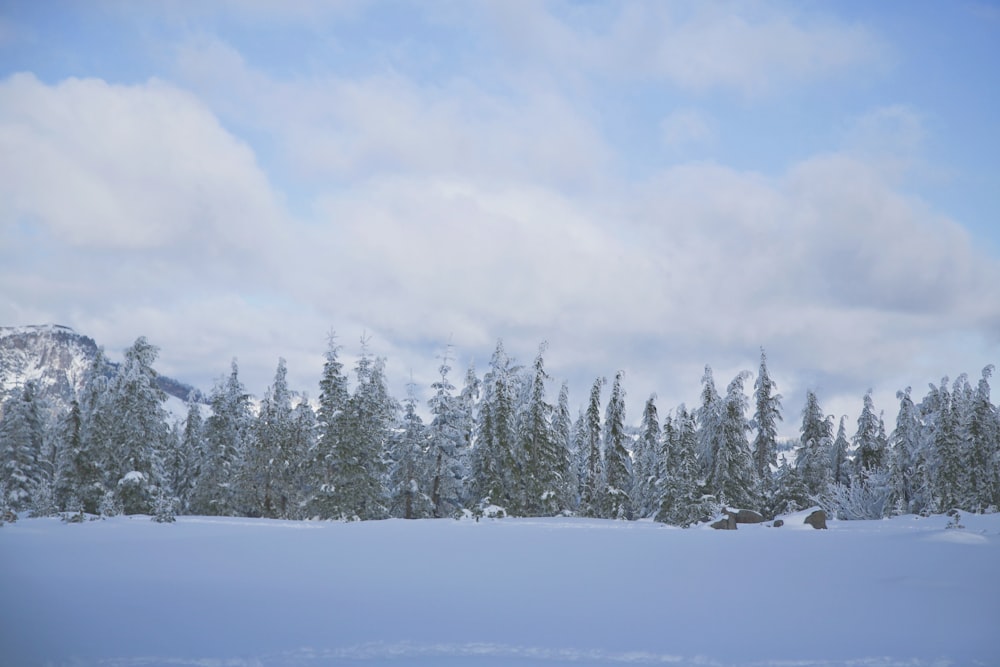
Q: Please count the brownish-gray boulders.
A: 4